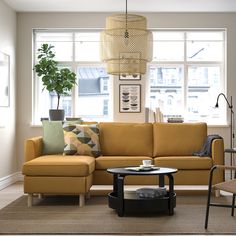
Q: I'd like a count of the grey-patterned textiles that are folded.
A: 1